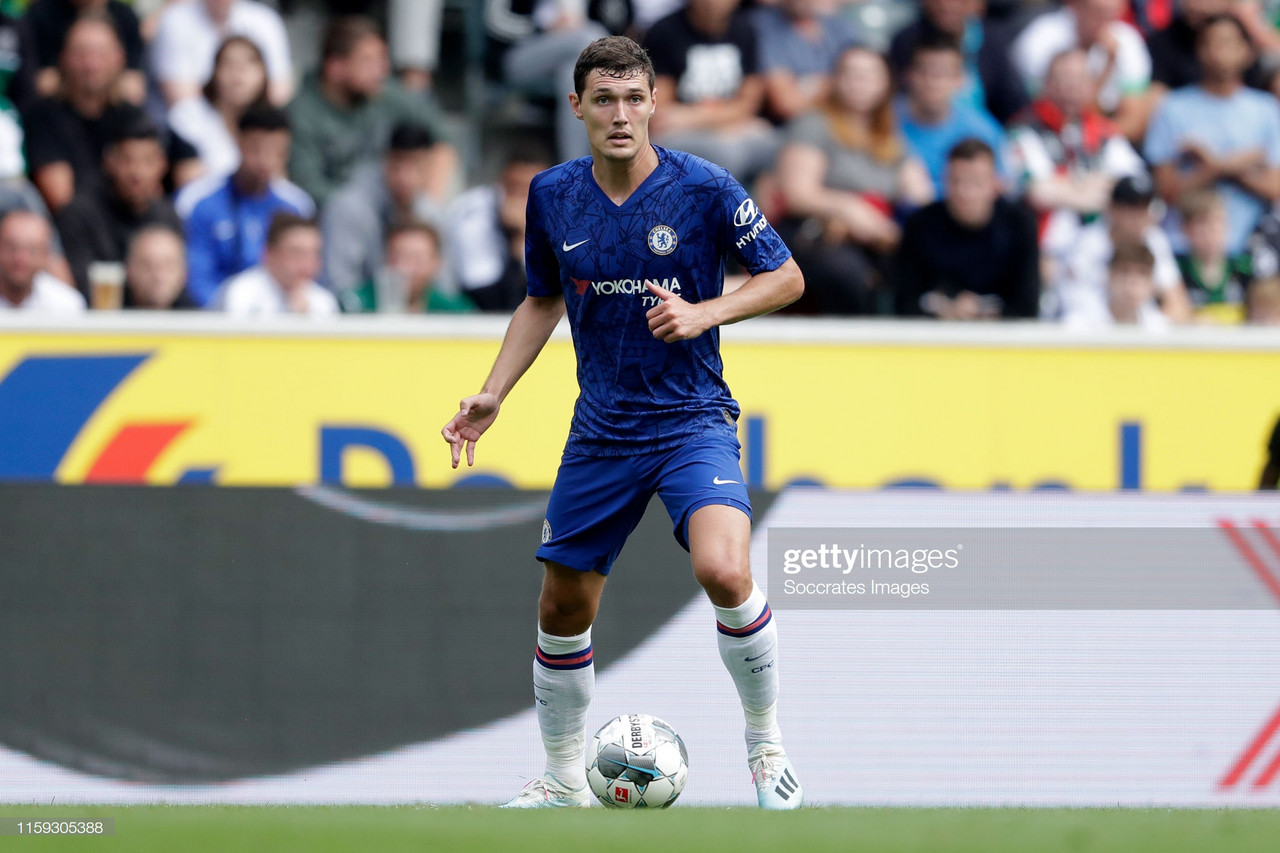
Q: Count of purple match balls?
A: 0